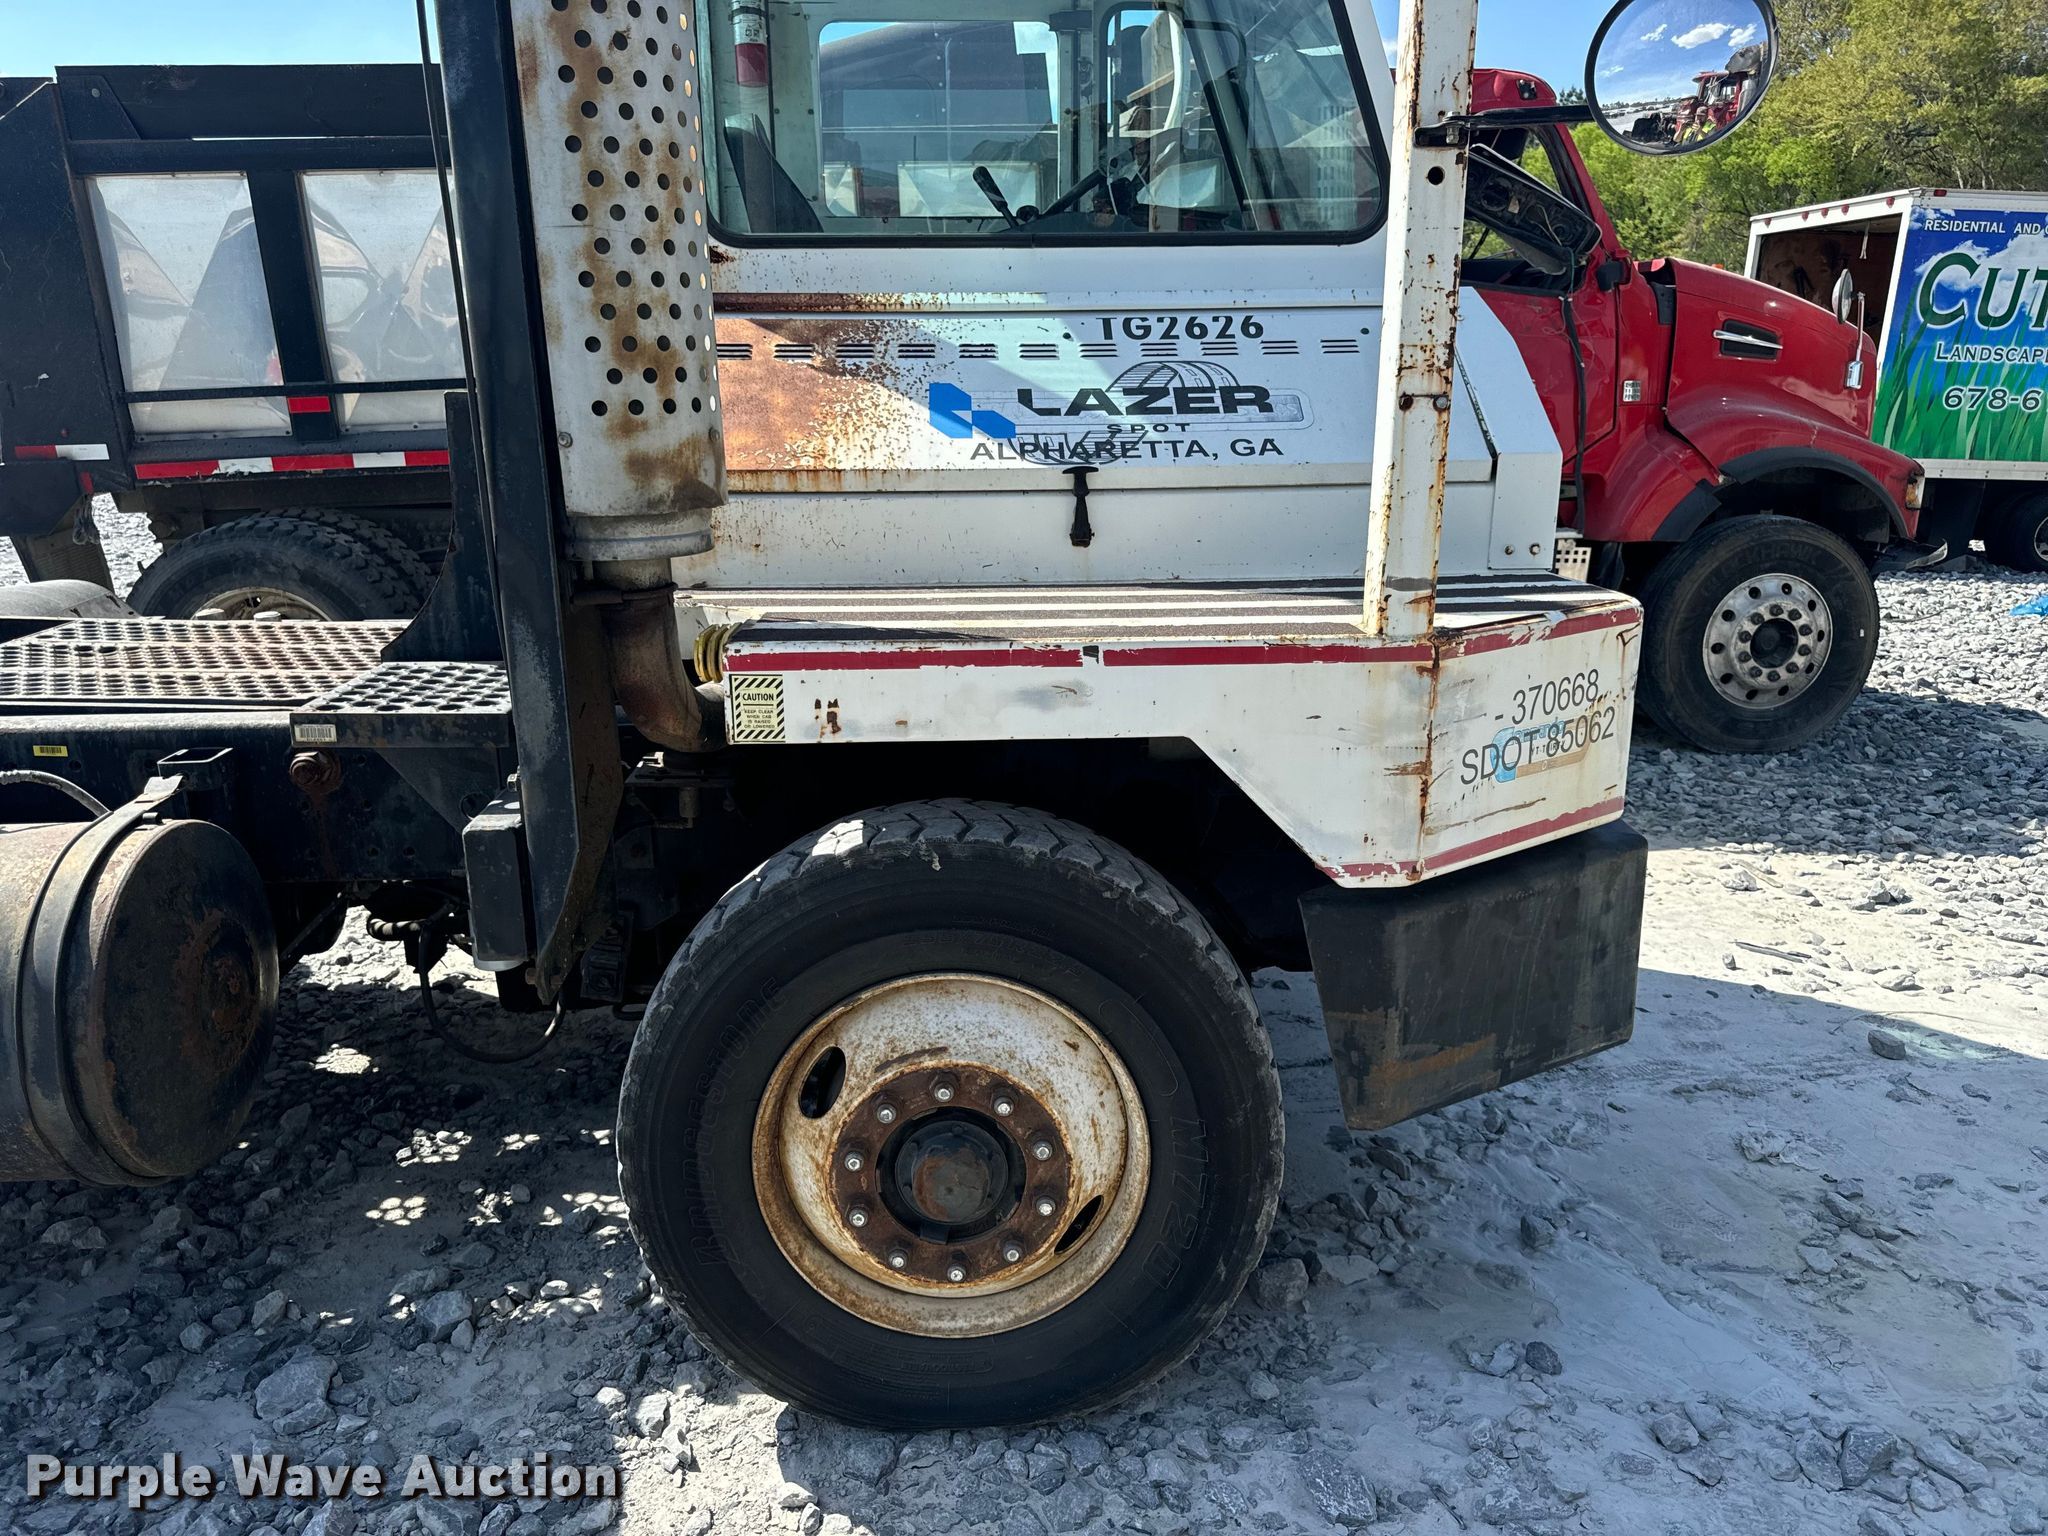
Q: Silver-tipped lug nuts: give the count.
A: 10